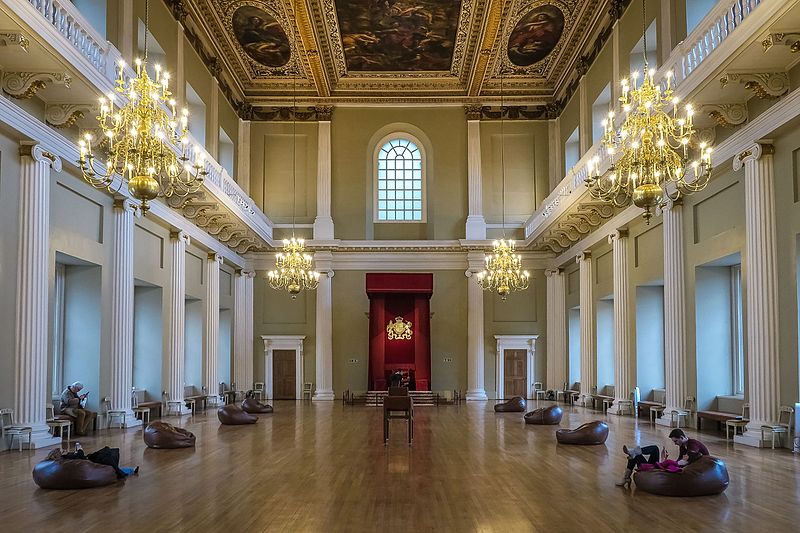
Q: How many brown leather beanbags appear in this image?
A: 8